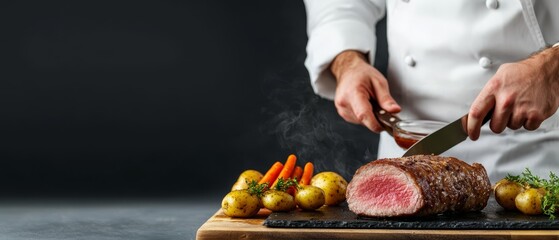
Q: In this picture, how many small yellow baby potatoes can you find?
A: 7